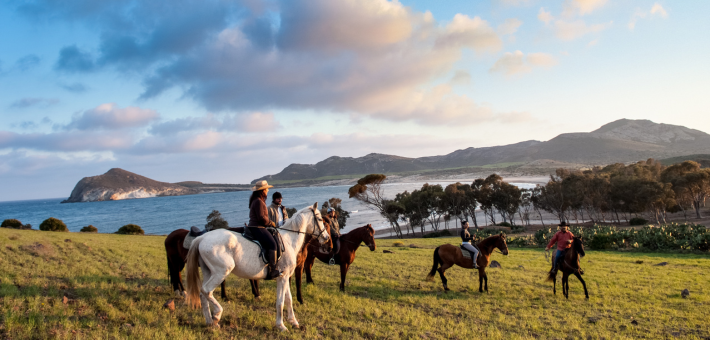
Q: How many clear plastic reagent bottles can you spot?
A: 0